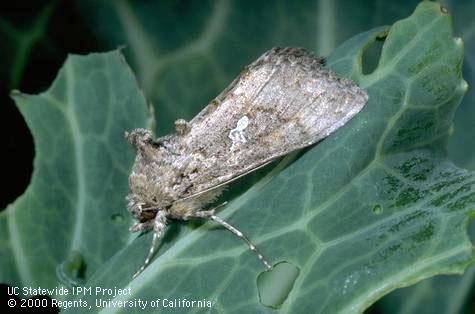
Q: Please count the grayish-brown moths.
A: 1